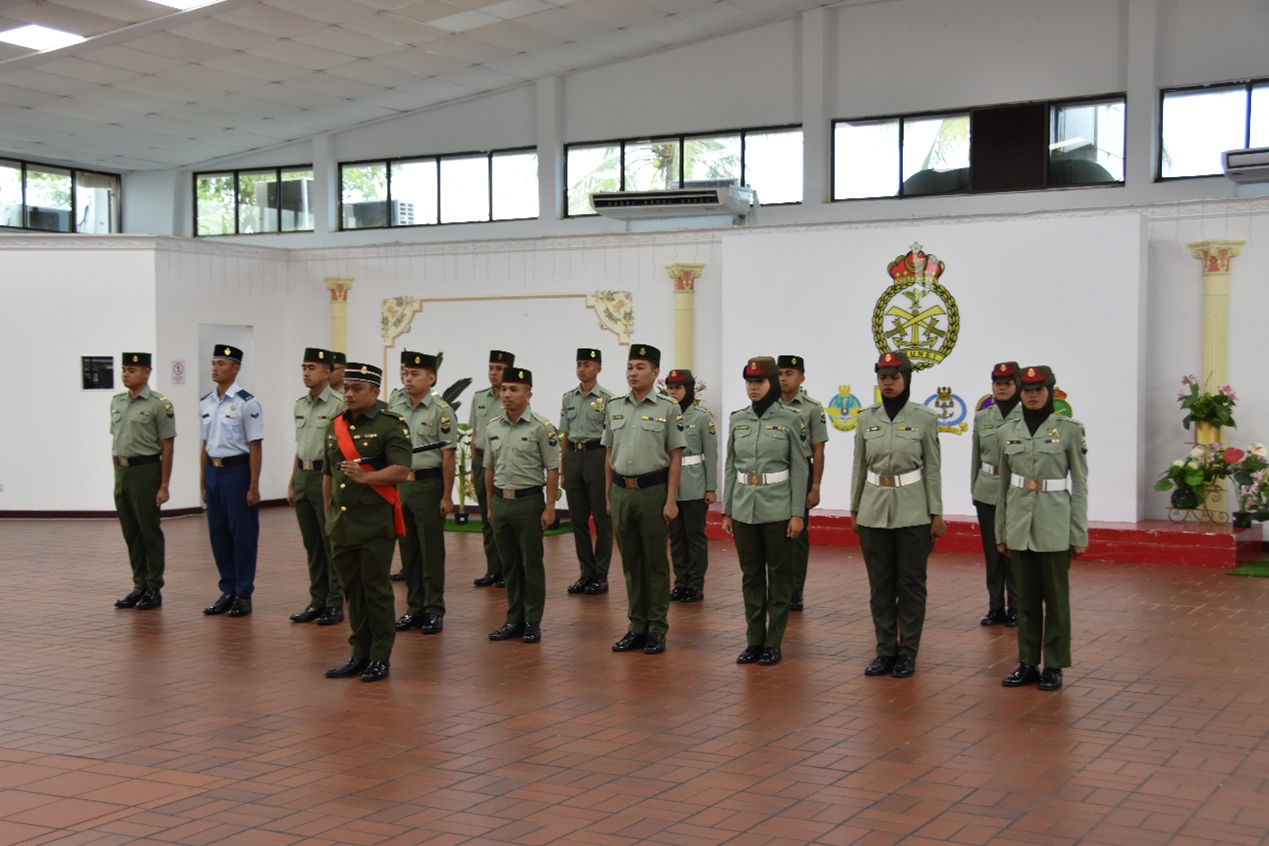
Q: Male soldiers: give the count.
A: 12